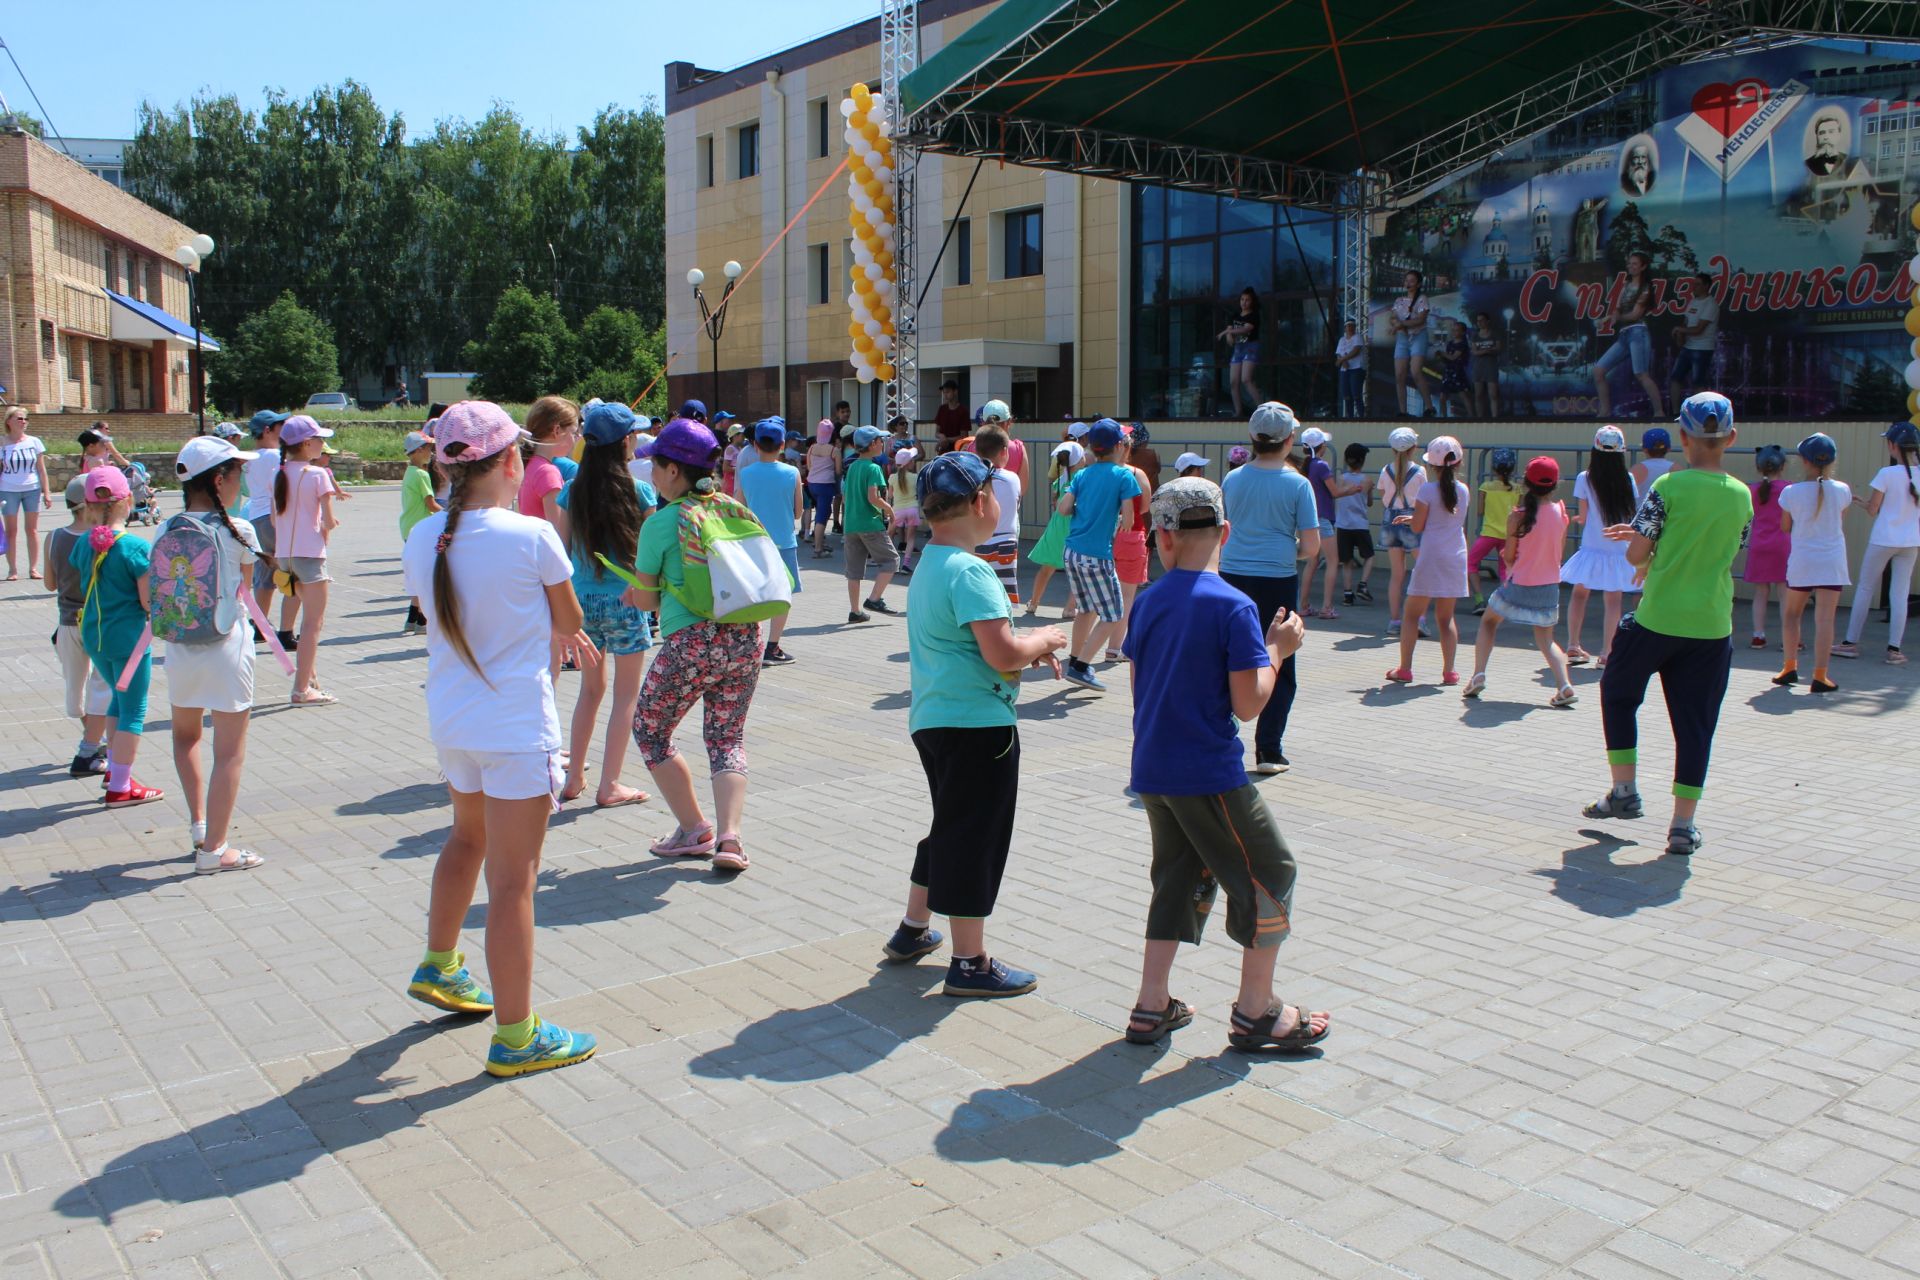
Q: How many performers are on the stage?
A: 7